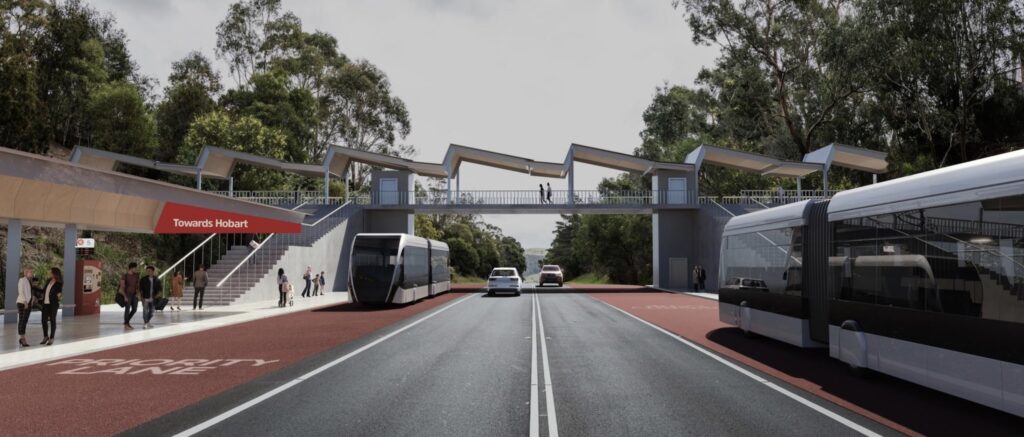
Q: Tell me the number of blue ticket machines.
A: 0